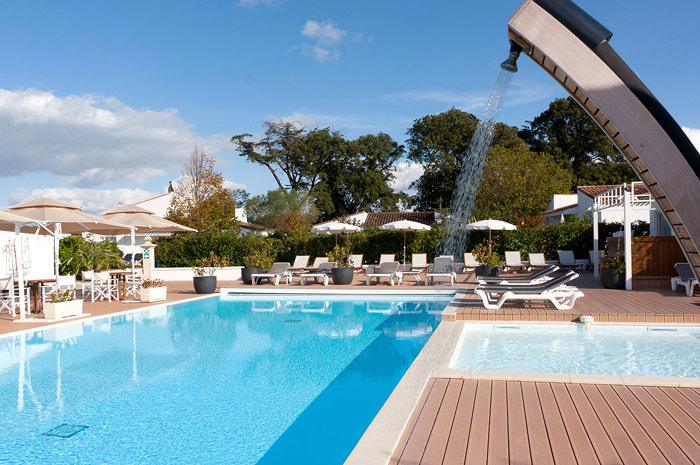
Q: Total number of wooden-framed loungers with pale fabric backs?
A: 11